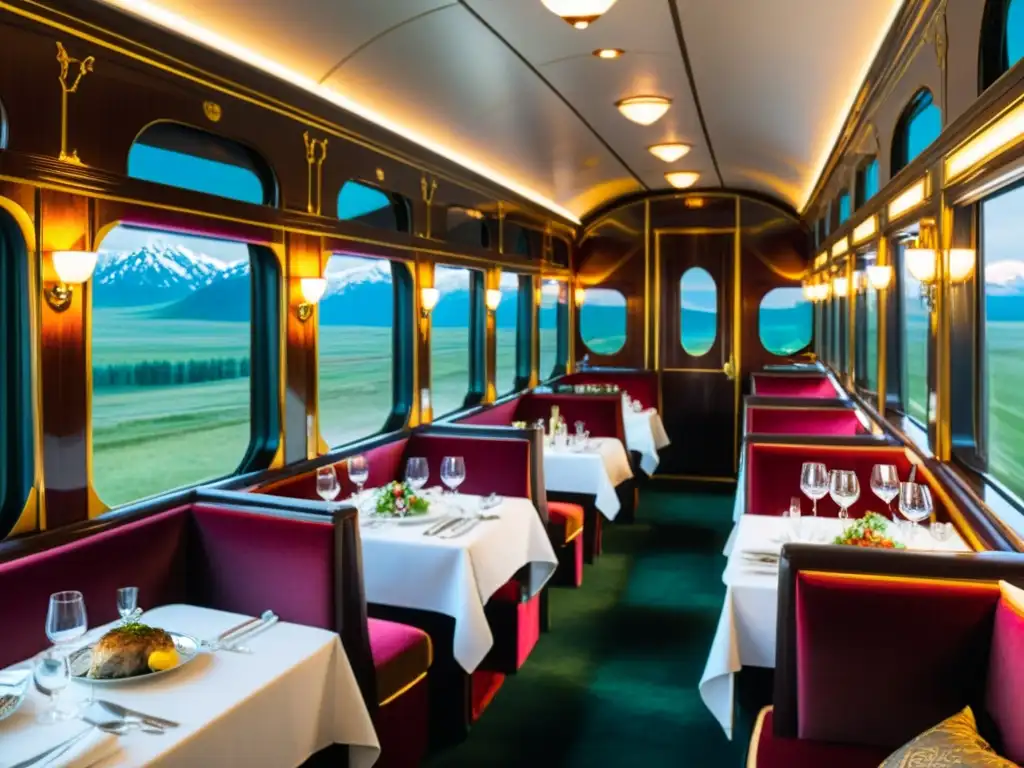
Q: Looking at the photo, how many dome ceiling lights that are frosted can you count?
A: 4